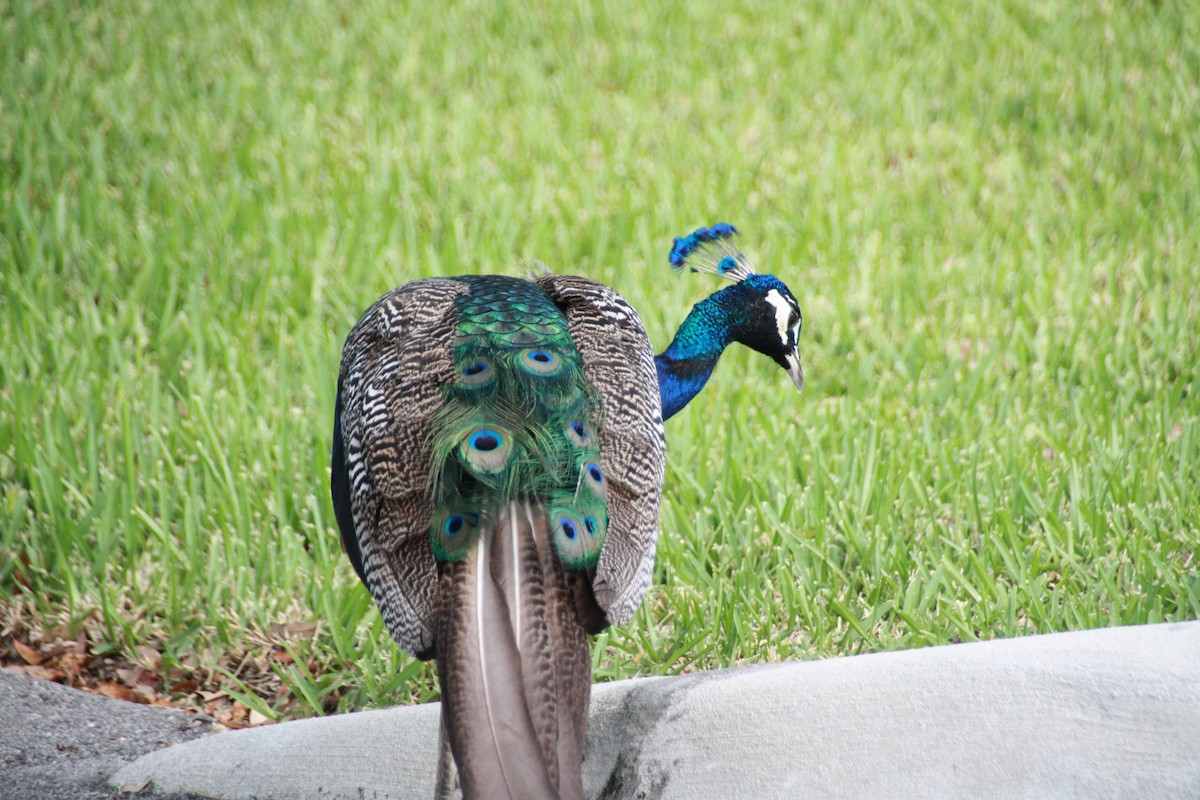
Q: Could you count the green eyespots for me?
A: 8